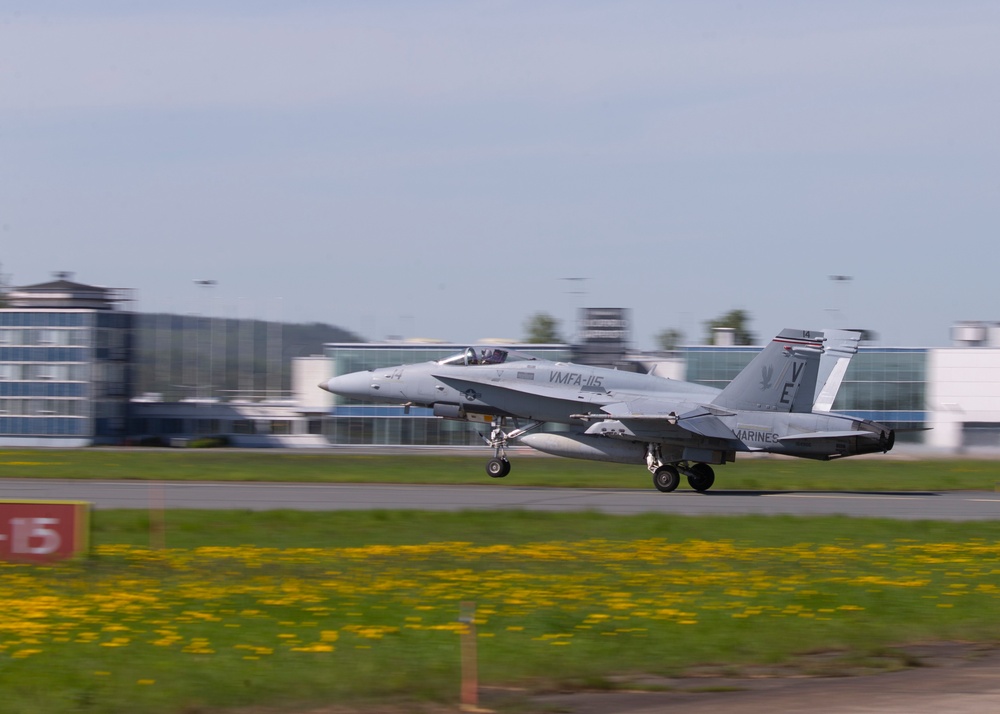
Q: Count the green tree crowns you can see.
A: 3